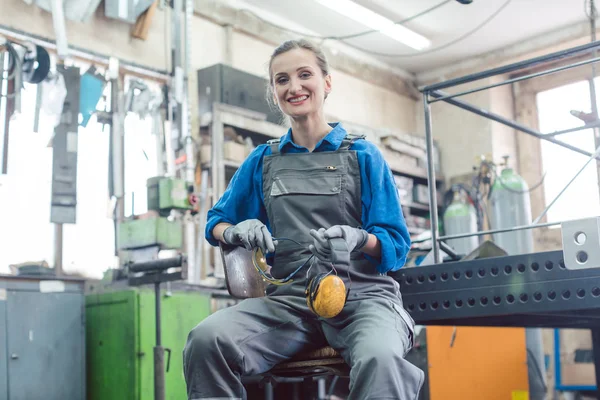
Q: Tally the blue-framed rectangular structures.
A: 1